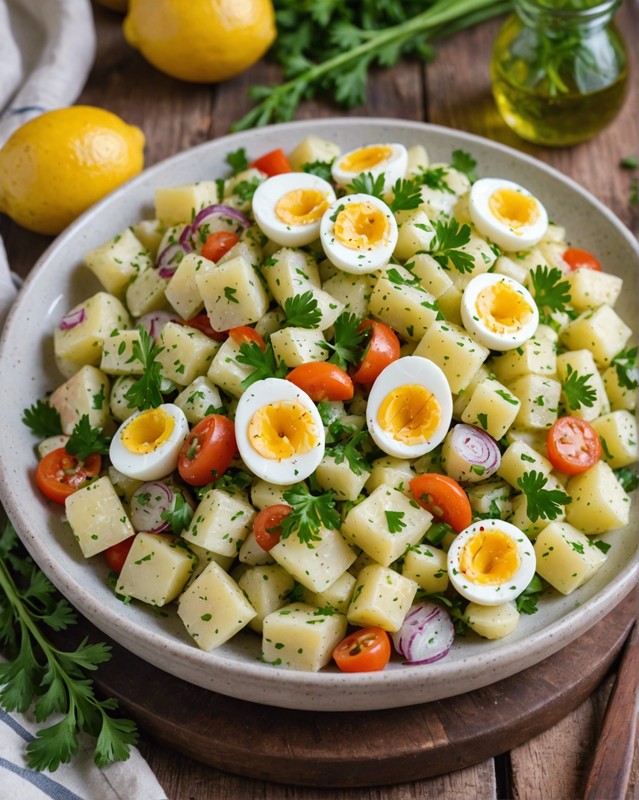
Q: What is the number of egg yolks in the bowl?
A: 9